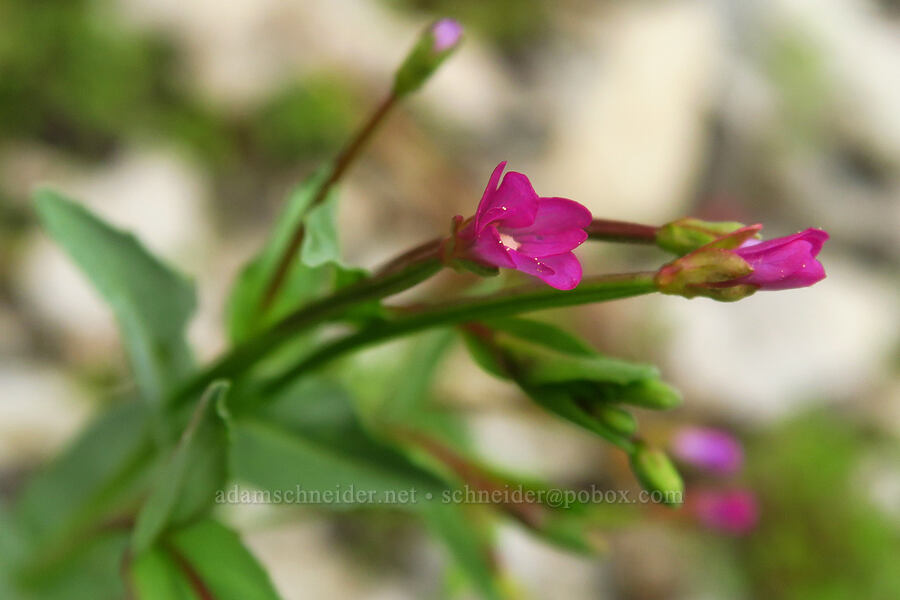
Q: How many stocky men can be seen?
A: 0